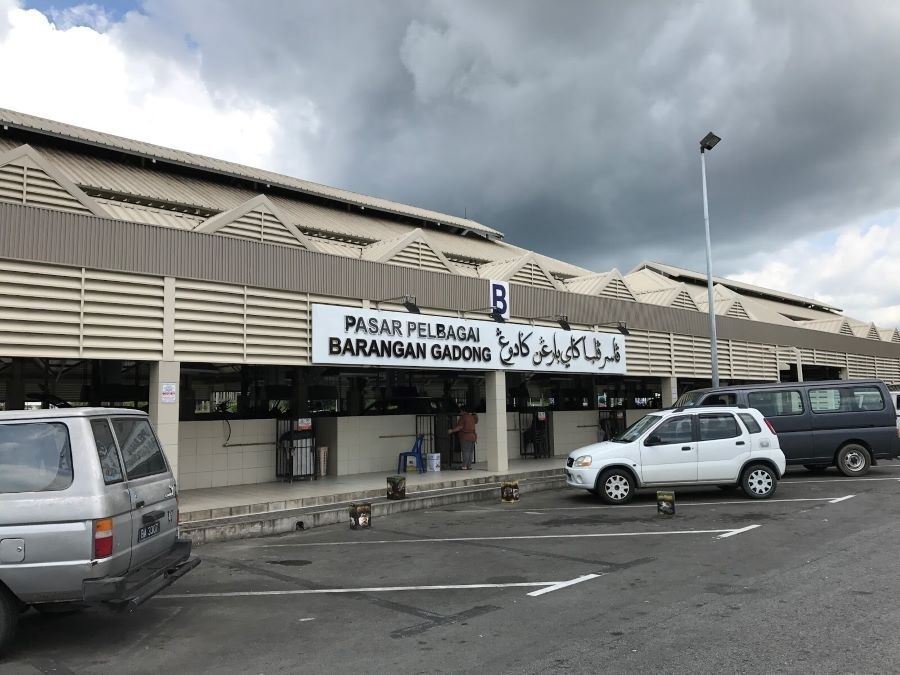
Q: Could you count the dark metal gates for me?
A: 4